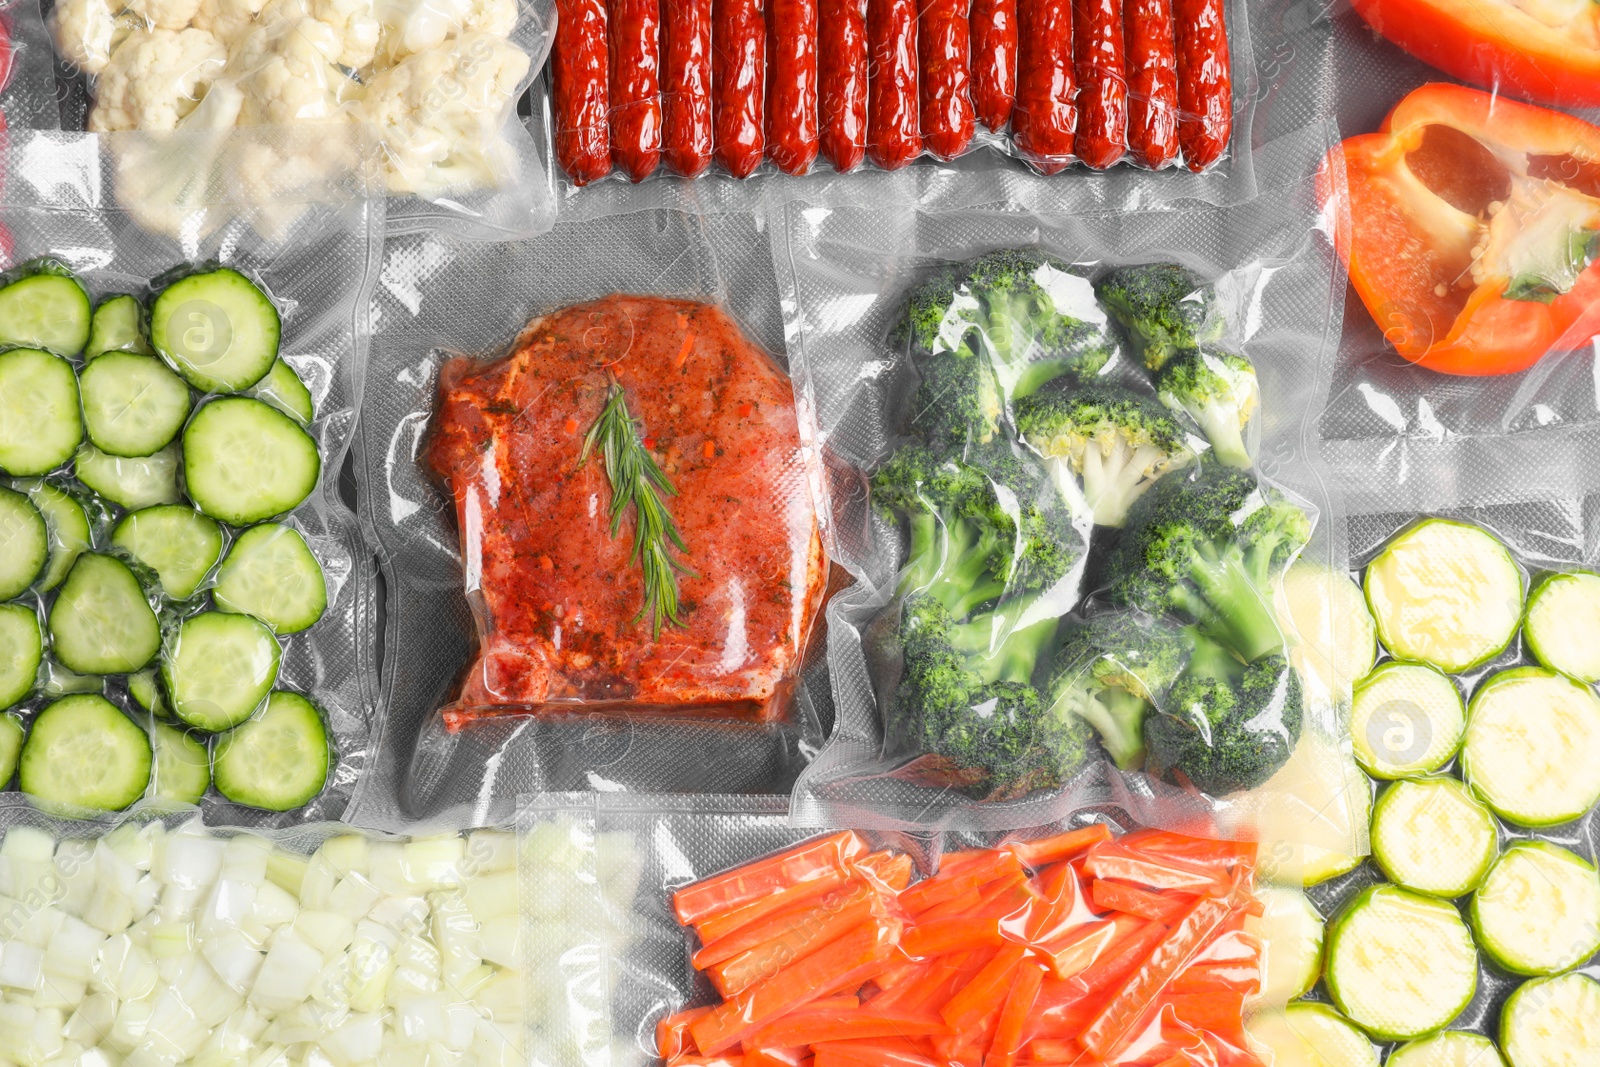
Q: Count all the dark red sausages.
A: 13